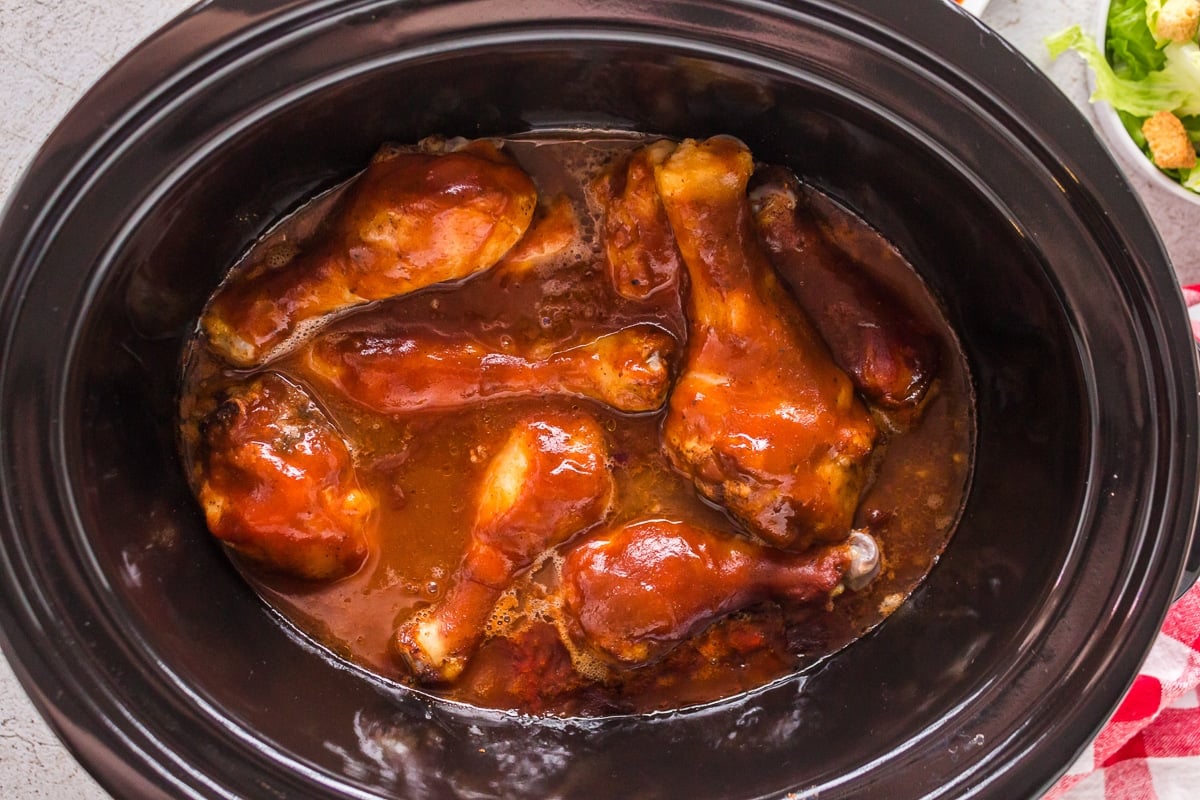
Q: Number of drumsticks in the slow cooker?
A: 8